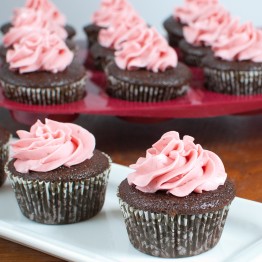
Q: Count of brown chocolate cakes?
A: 12